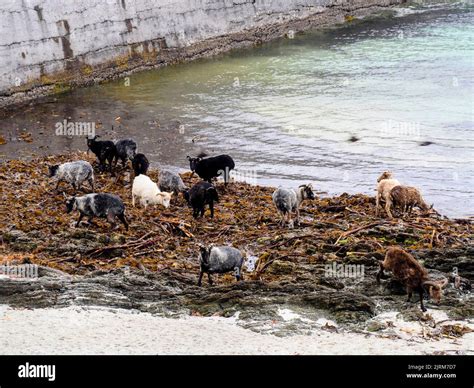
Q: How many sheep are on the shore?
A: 14